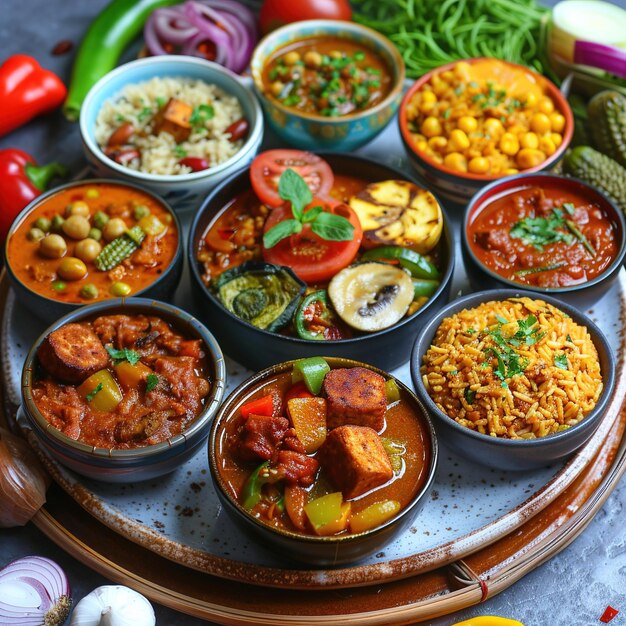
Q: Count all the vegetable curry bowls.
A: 7